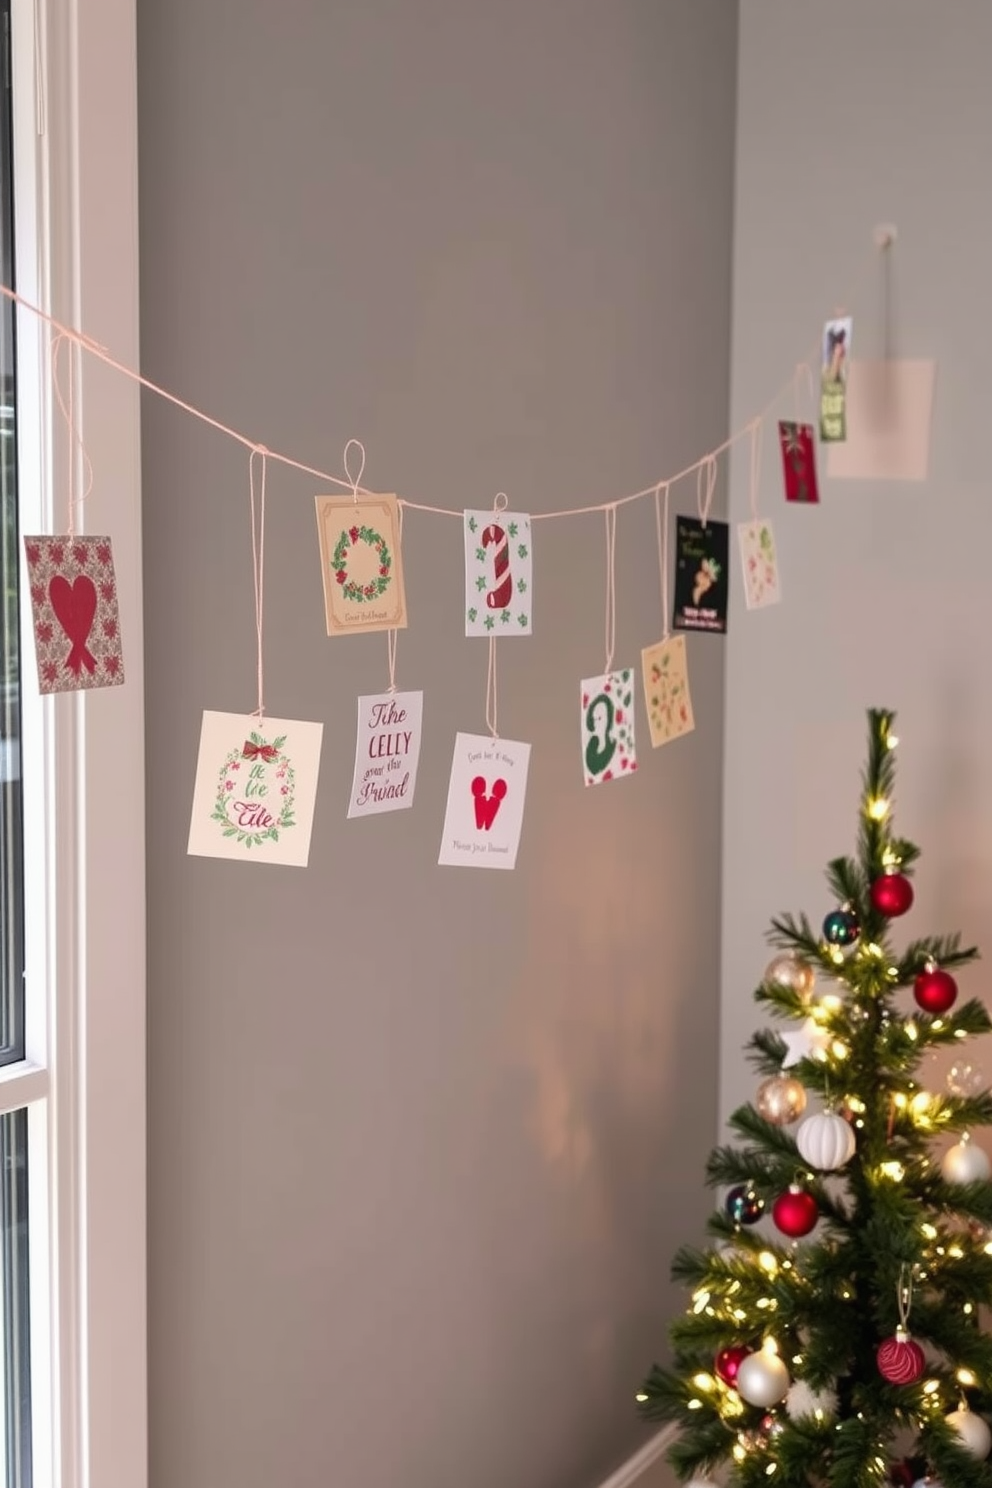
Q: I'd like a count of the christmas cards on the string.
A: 12